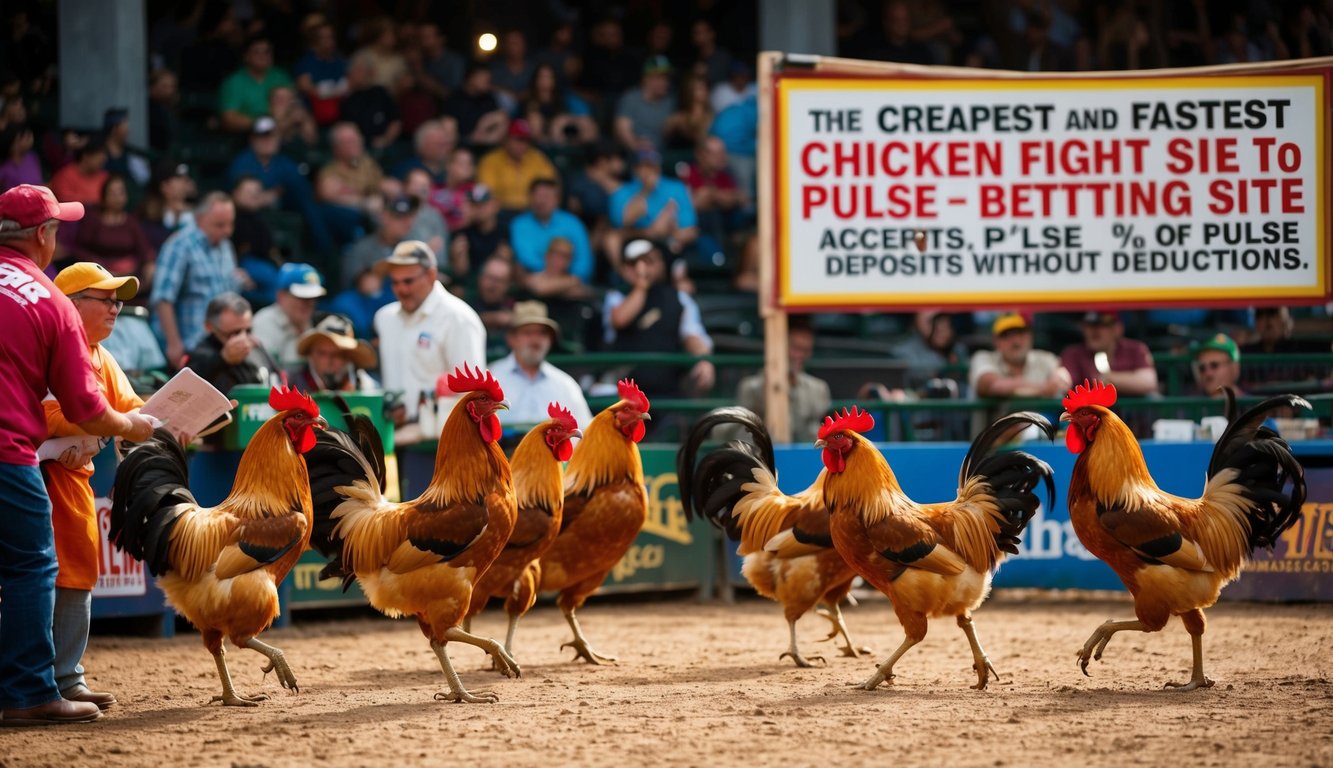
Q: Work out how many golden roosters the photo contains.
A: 7